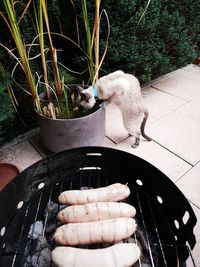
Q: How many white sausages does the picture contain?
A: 4